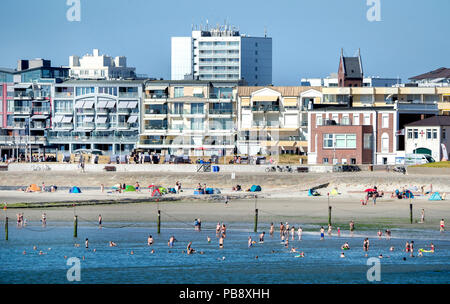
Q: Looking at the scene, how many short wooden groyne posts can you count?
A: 6